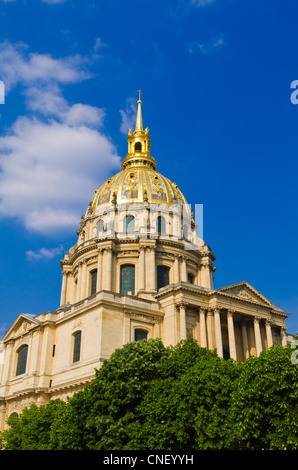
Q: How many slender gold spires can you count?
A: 1